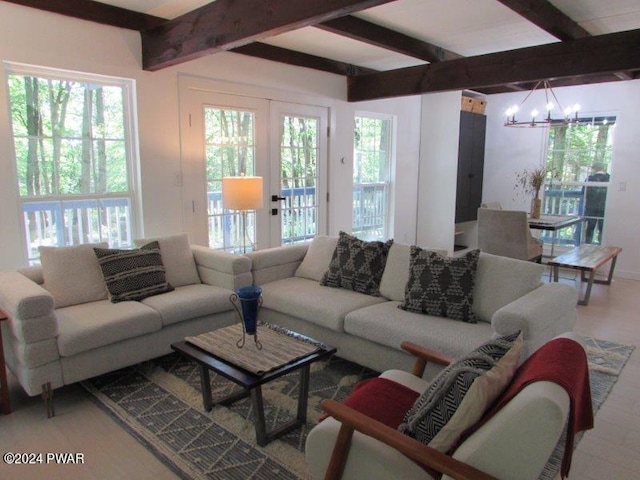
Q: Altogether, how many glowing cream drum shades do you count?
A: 1